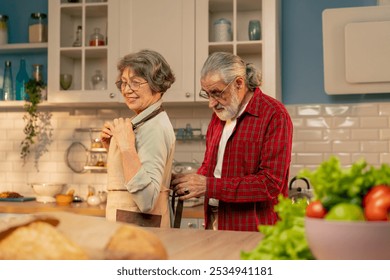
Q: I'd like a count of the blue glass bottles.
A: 2